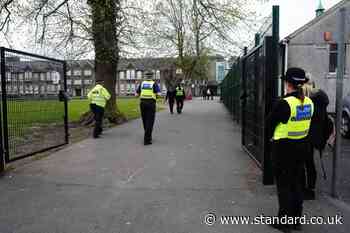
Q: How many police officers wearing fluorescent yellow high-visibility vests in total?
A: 4